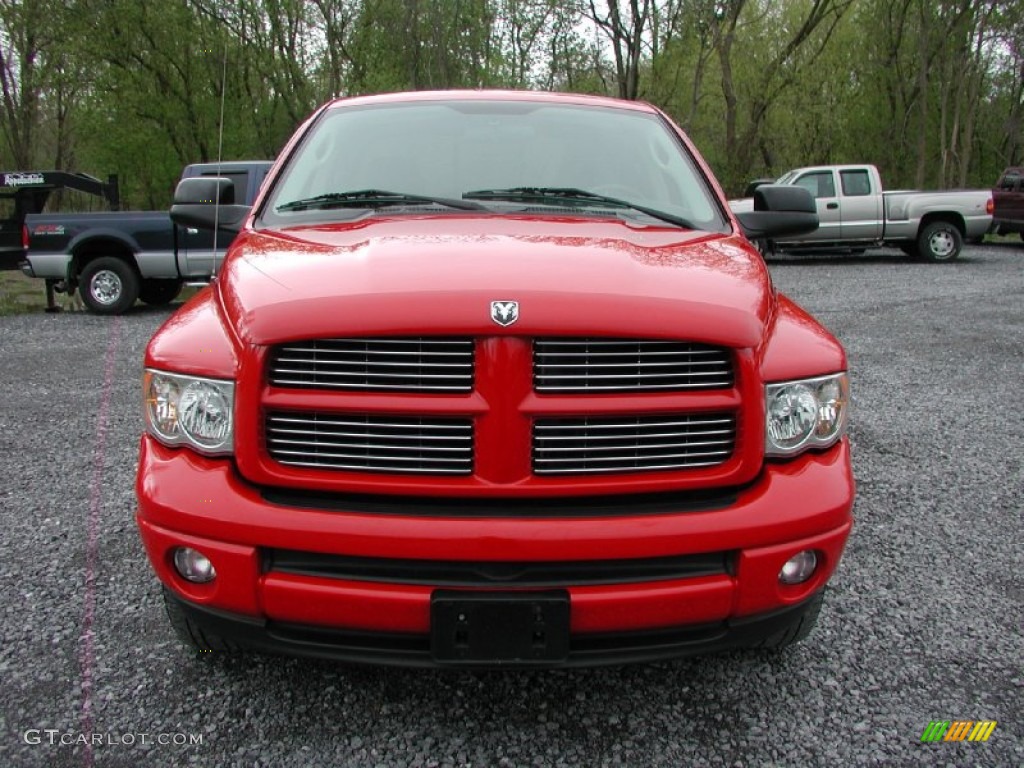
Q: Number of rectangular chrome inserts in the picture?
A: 4